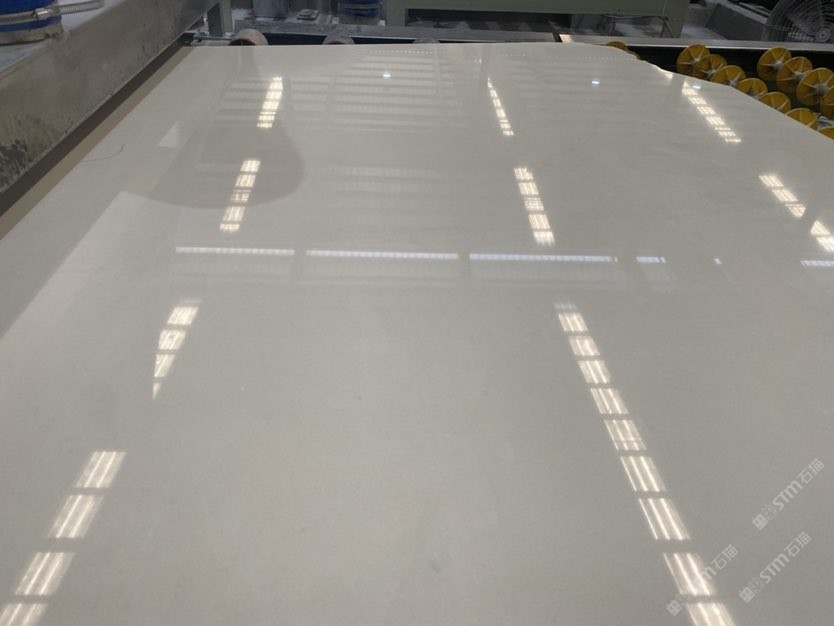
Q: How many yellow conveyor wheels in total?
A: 13